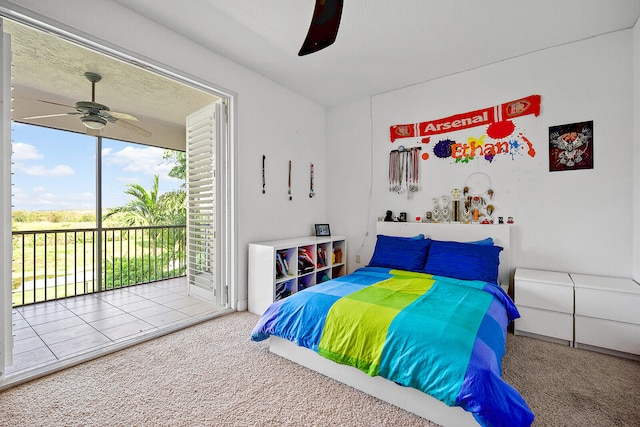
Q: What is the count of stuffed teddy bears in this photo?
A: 0